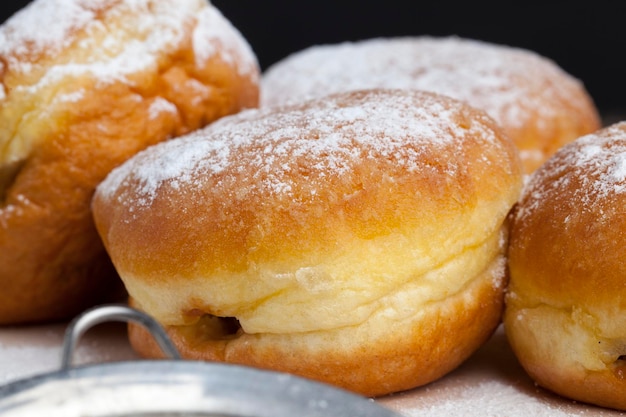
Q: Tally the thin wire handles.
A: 1